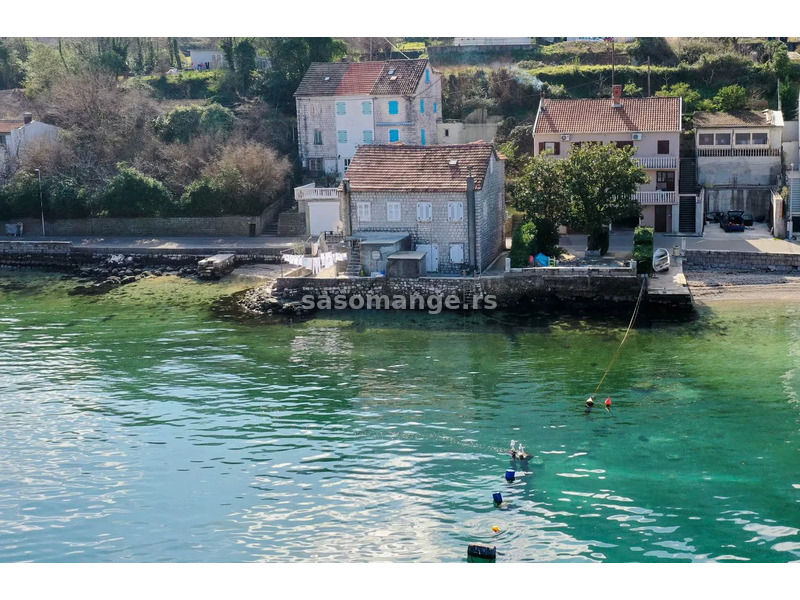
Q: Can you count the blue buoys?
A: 2